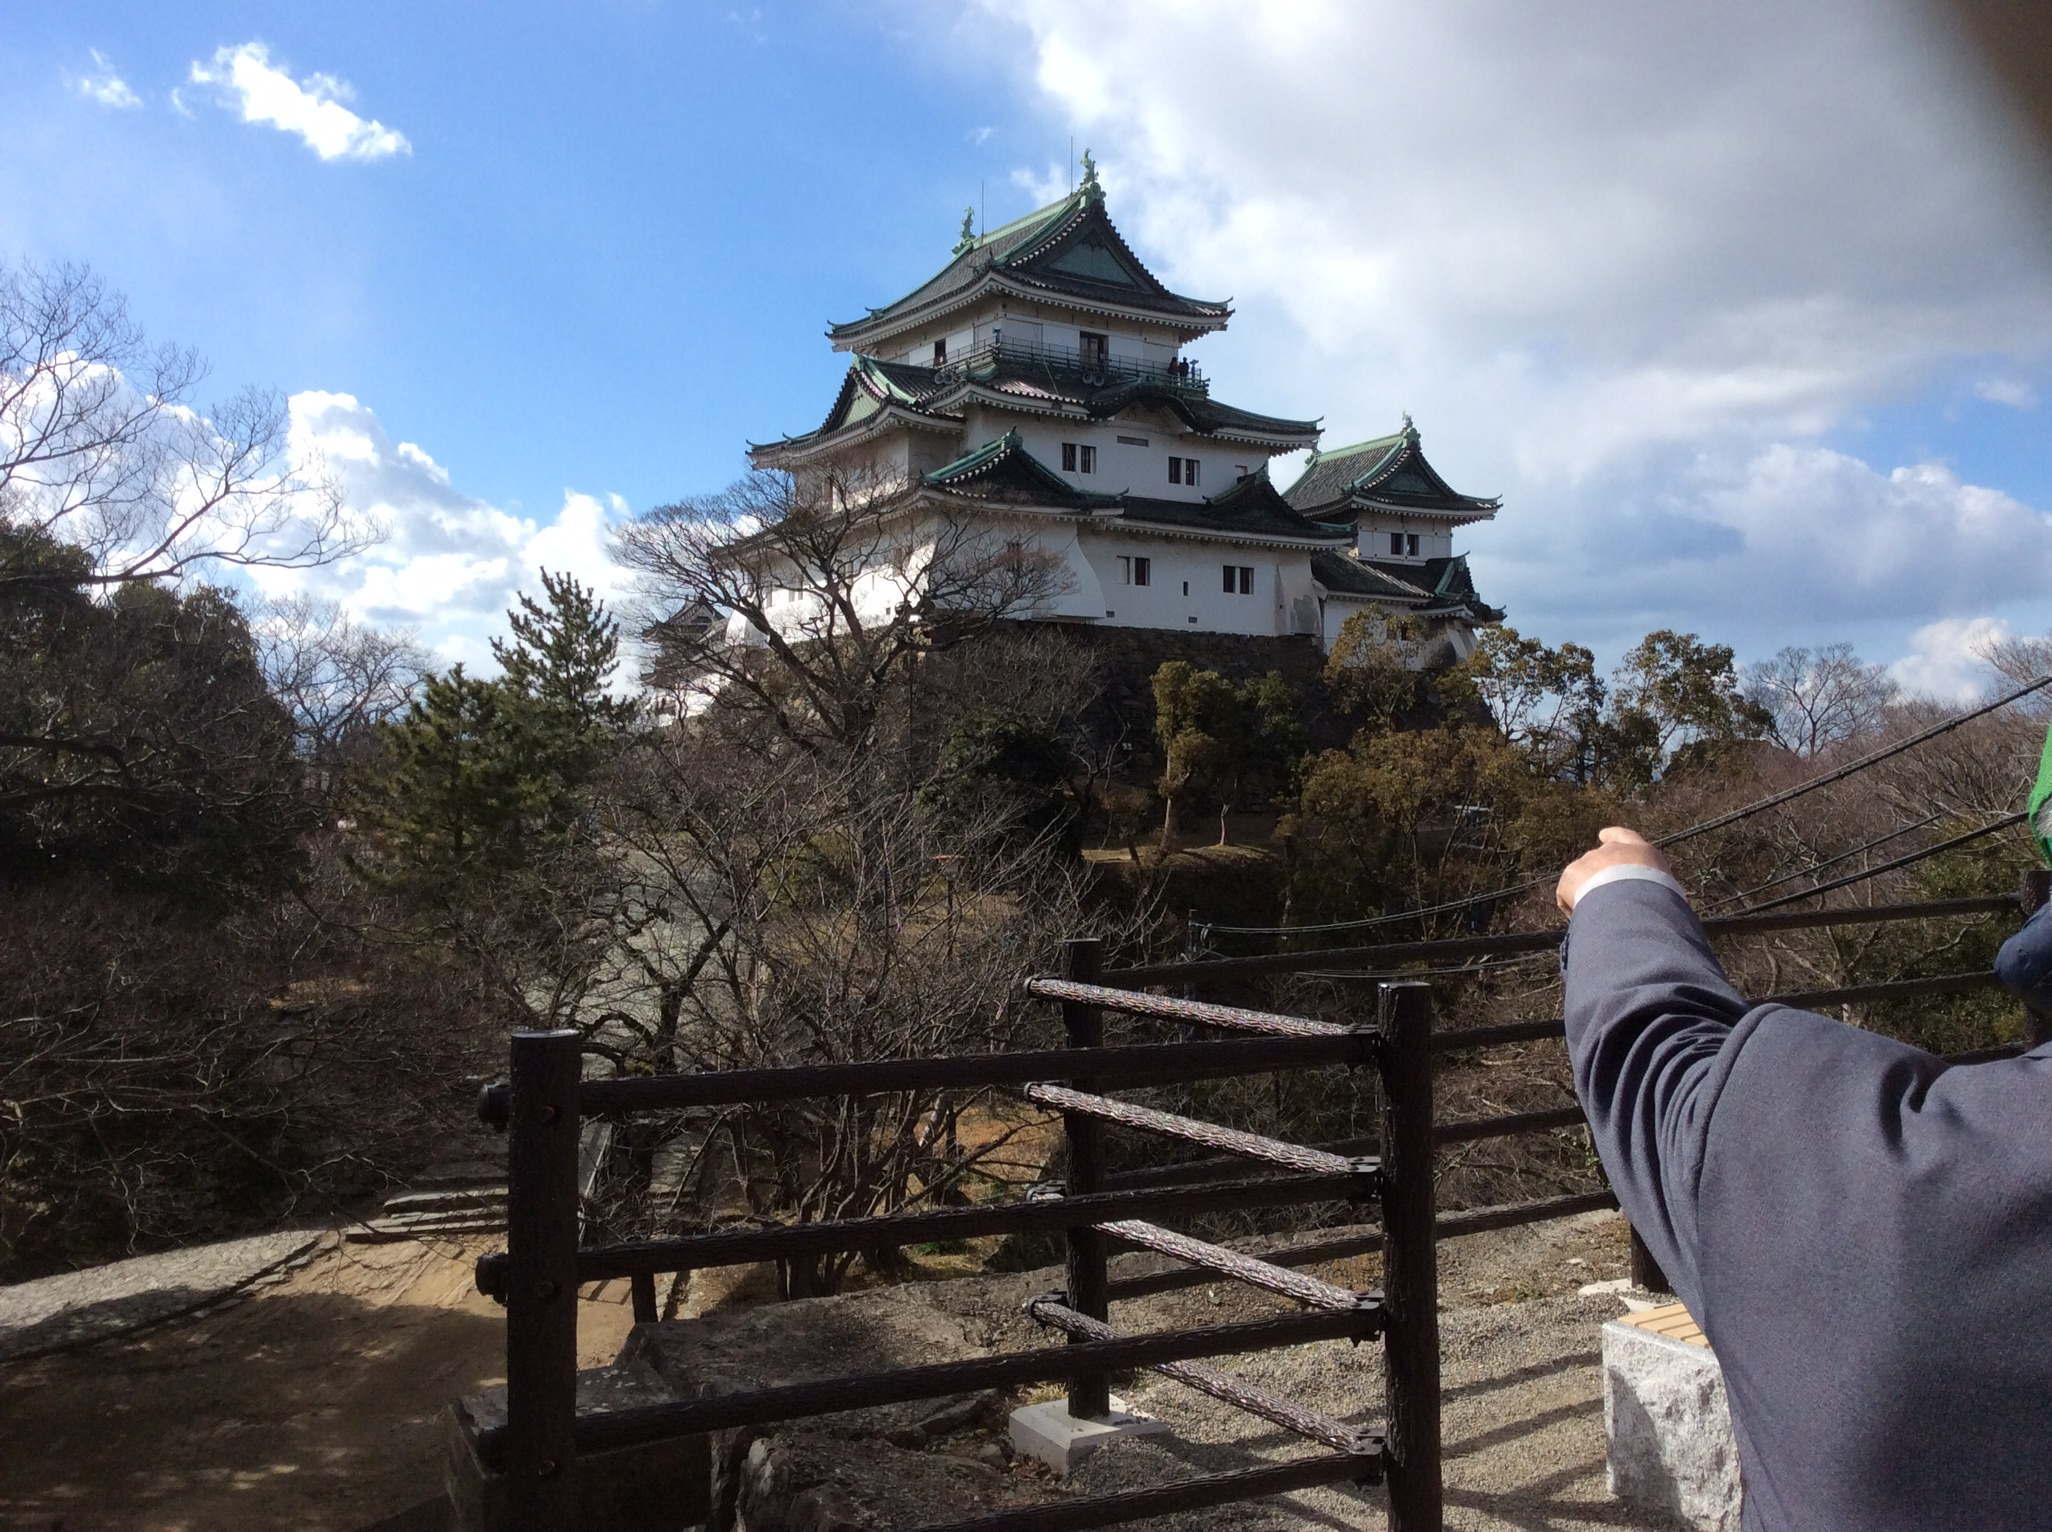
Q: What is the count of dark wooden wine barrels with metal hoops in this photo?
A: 0